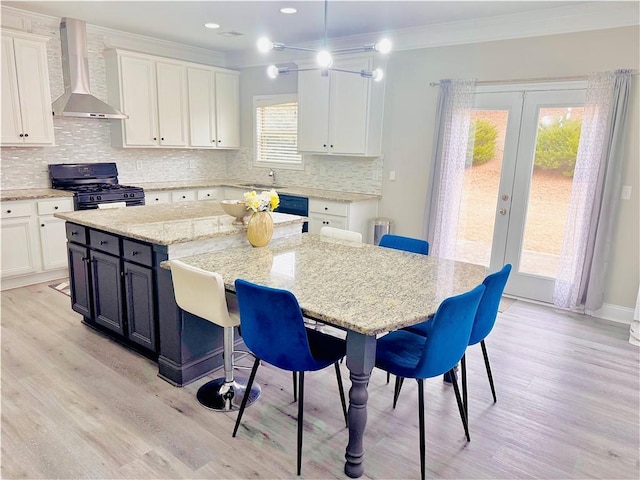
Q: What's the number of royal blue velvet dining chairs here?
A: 4